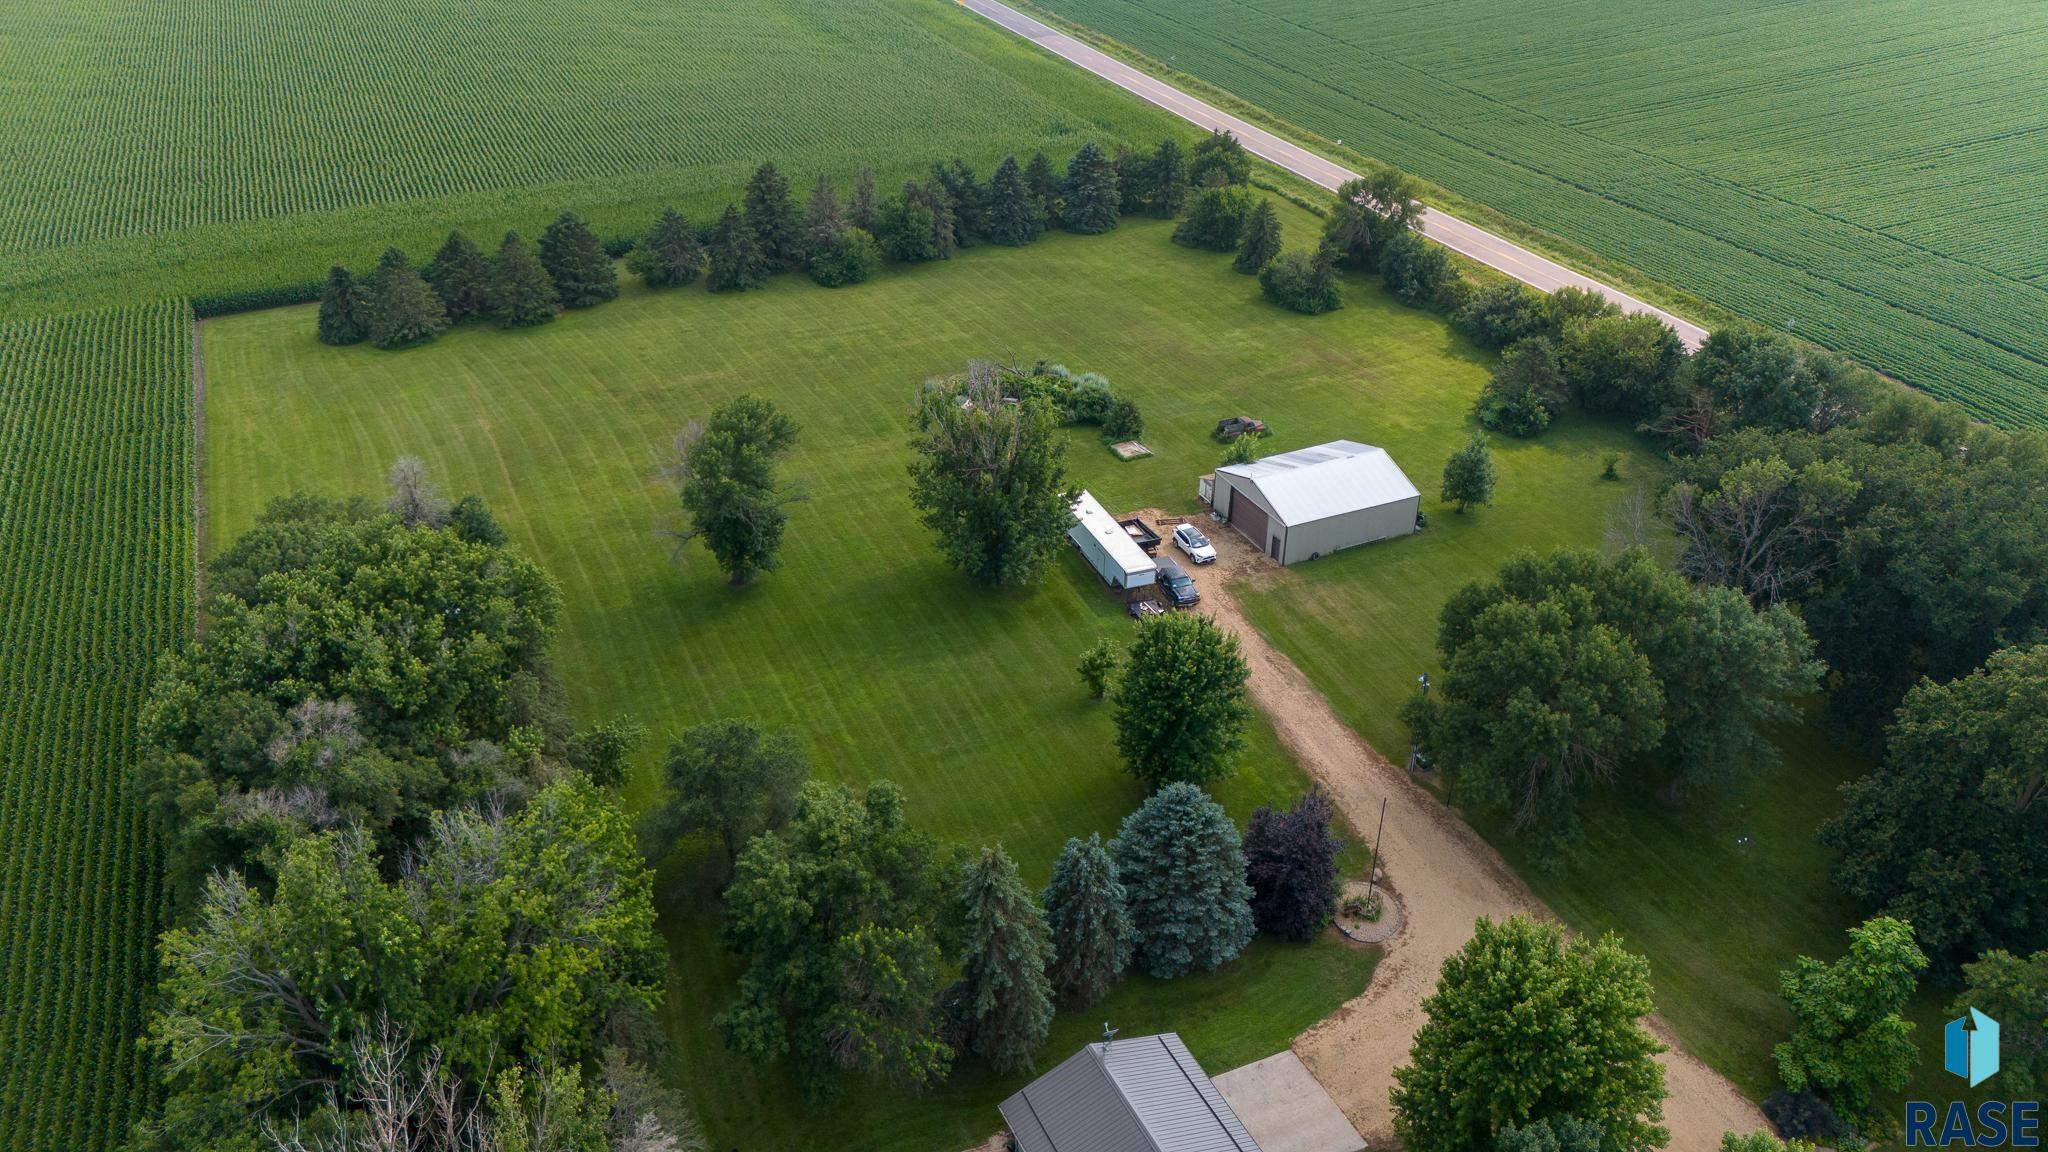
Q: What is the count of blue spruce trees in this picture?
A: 3